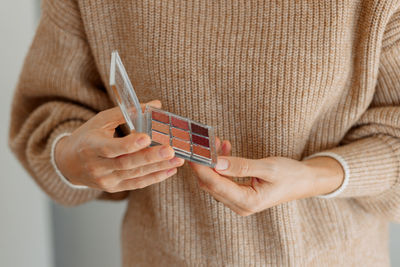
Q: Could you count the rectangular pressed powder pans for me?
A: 9